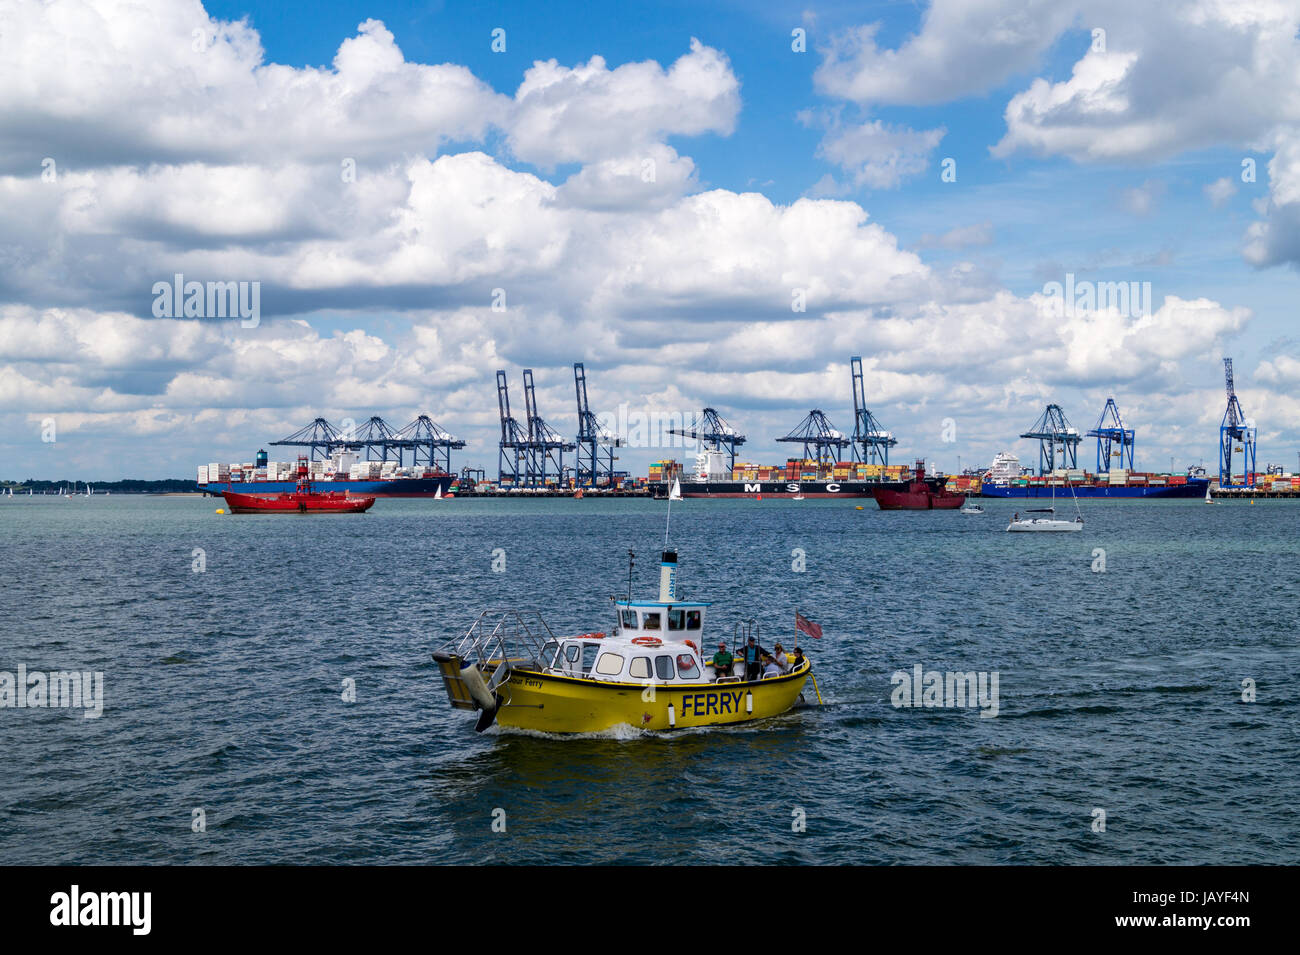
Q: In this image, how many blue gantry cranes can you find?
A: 12